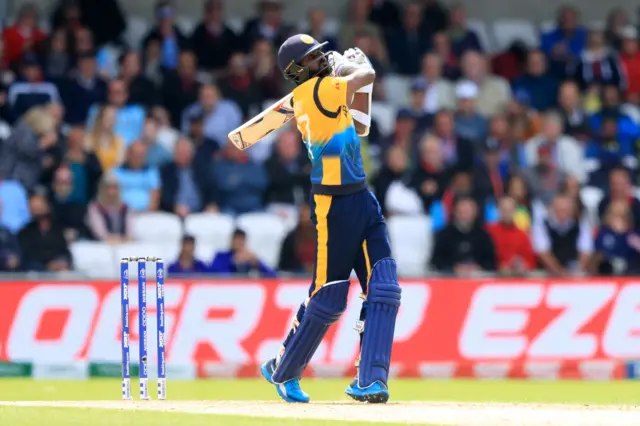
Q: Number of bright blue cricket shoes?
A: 2